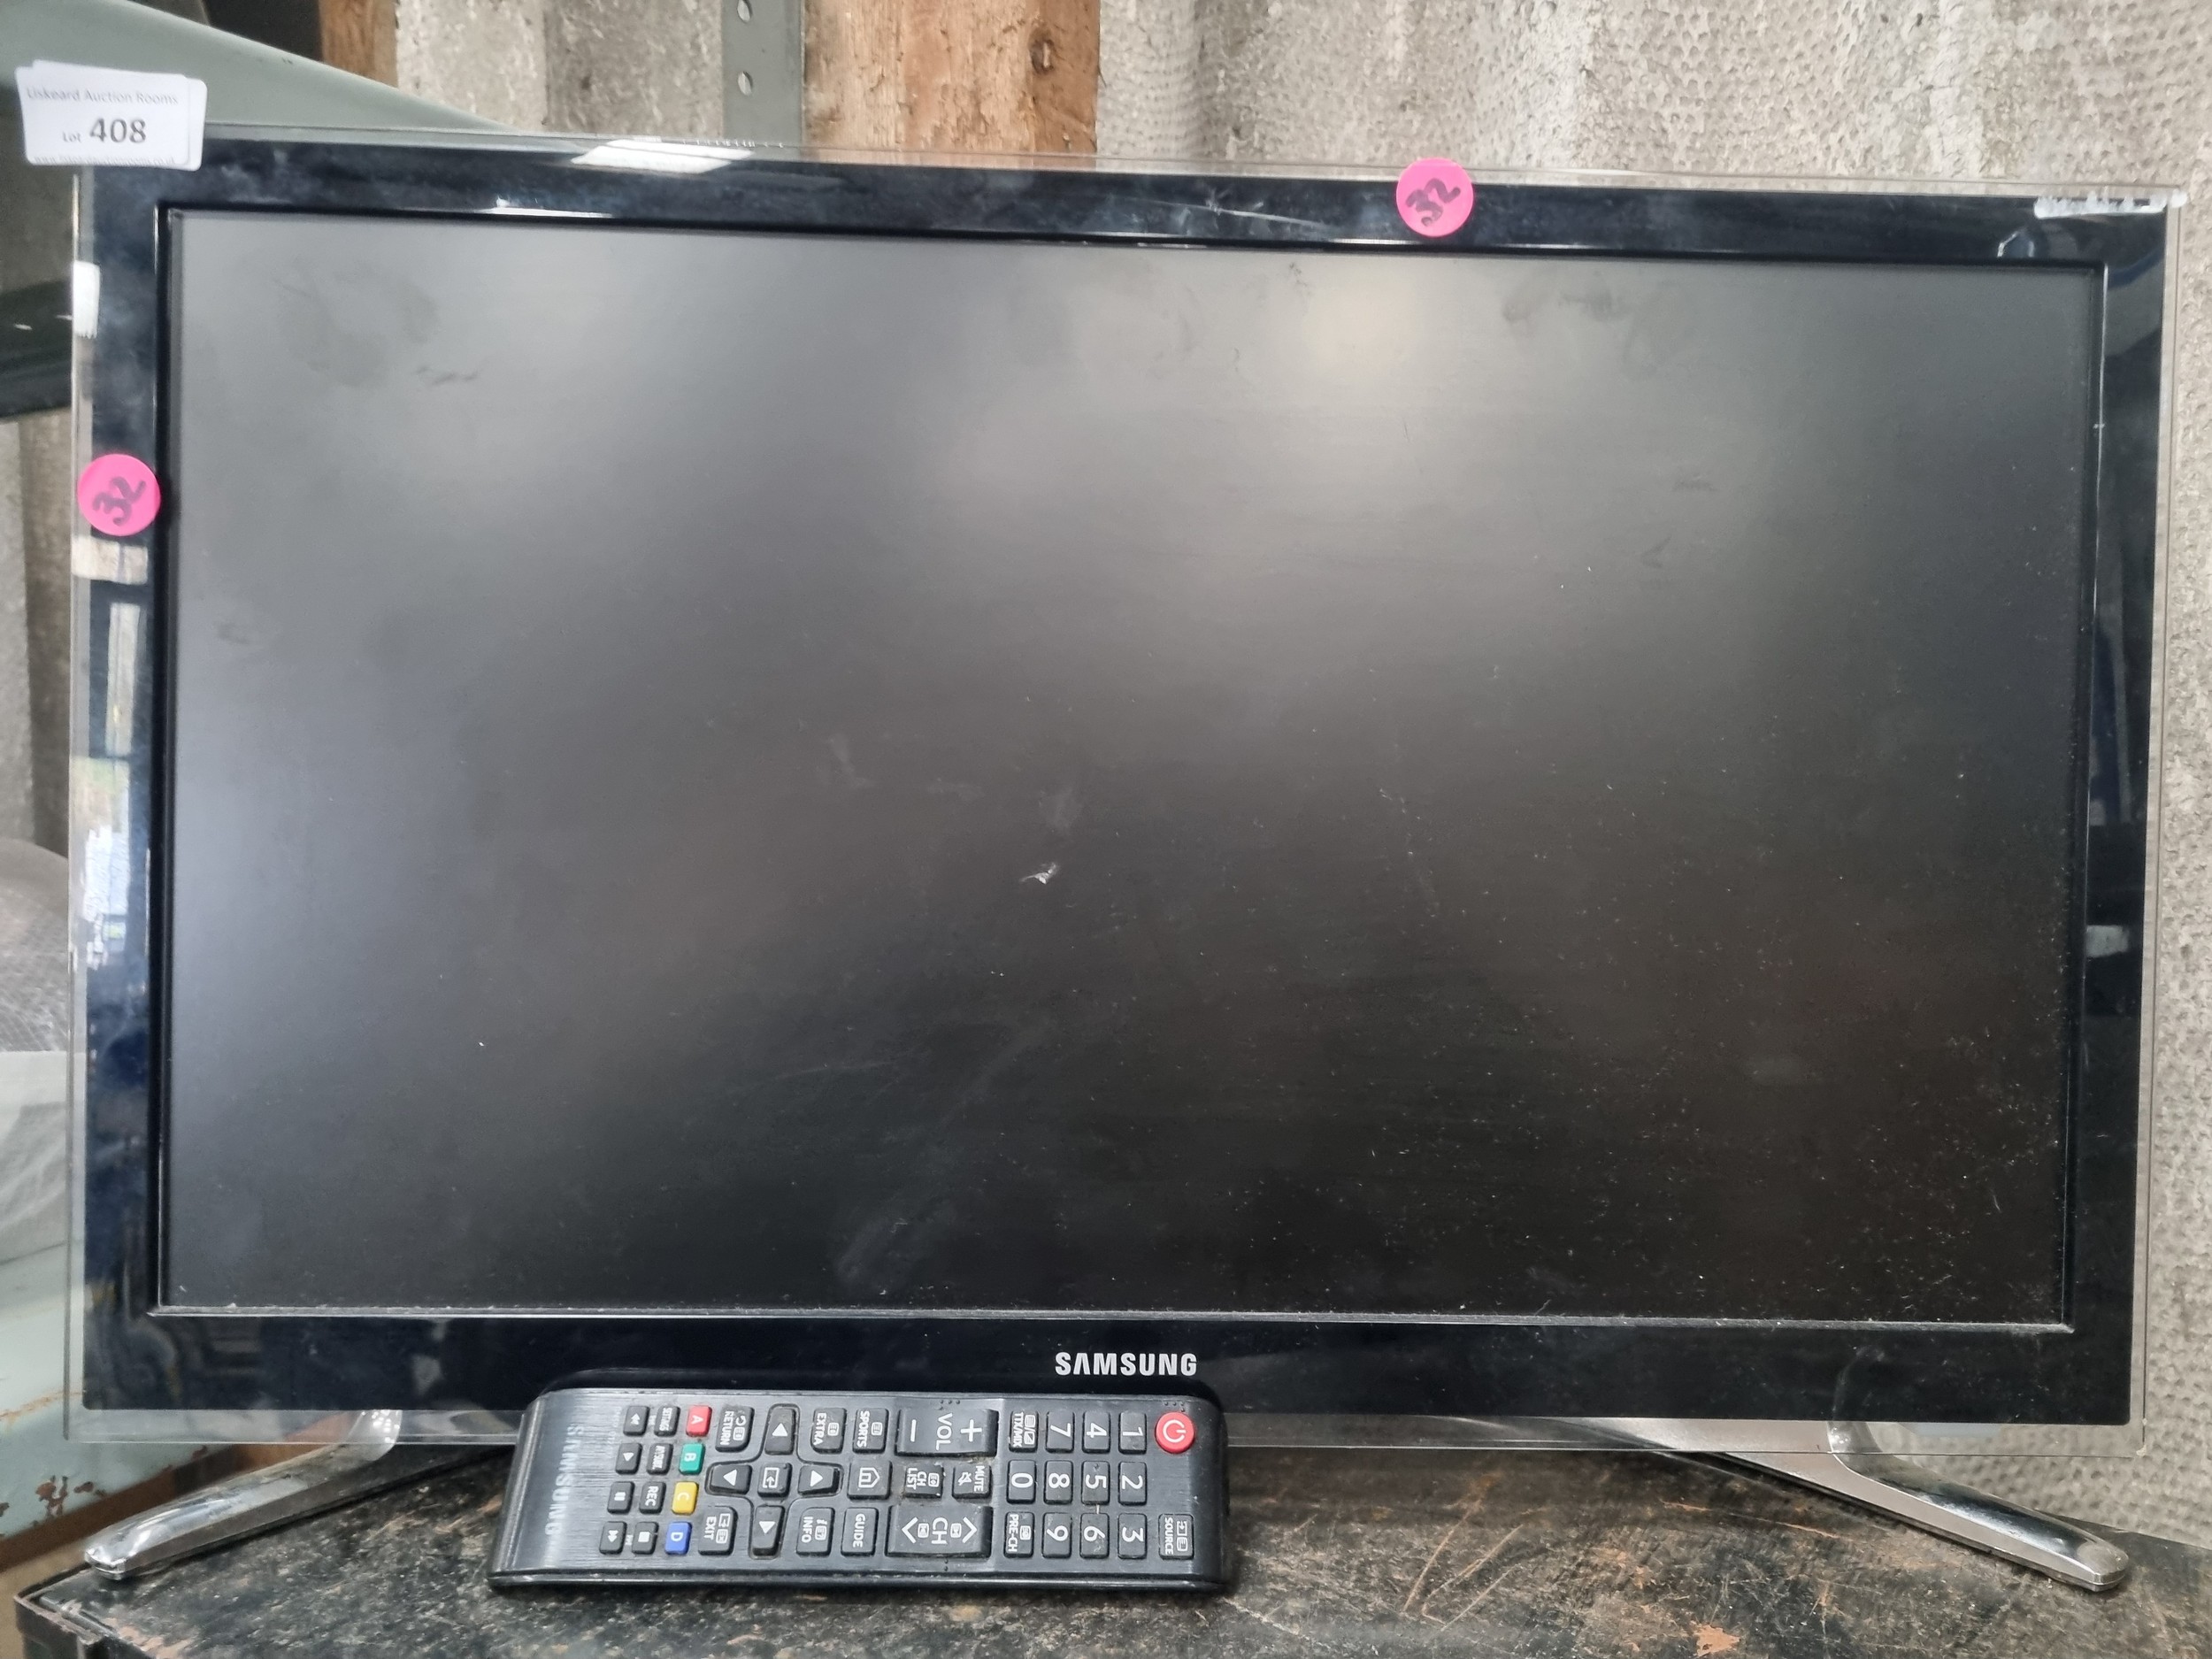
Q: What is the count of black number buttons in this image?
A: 10